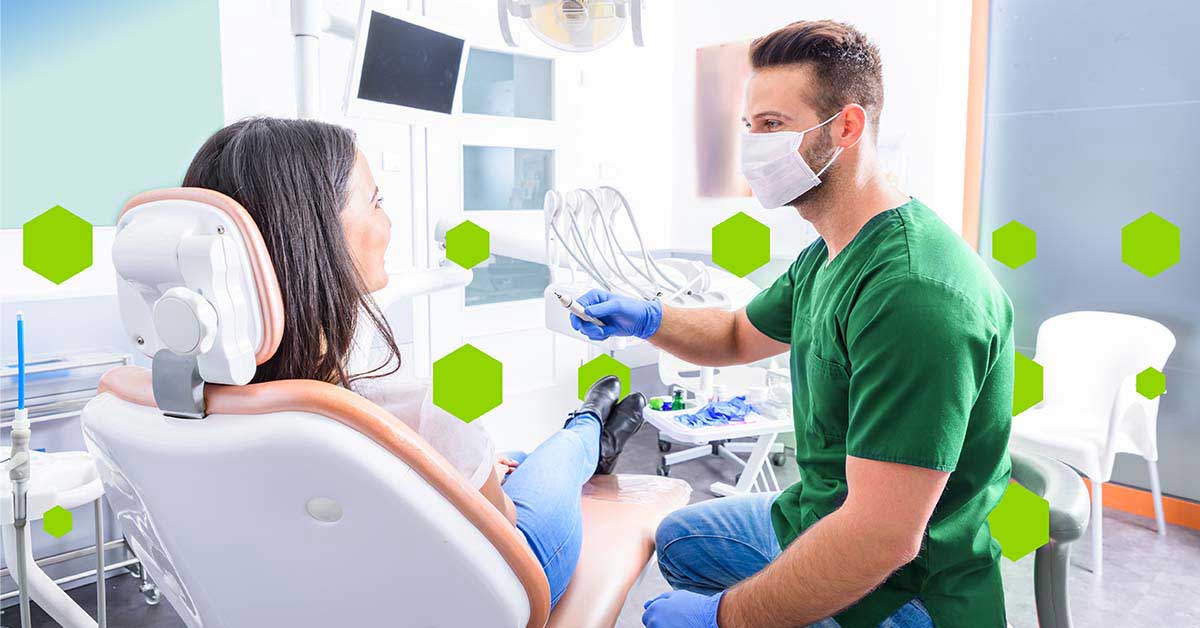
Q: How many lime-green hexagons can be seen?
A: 11